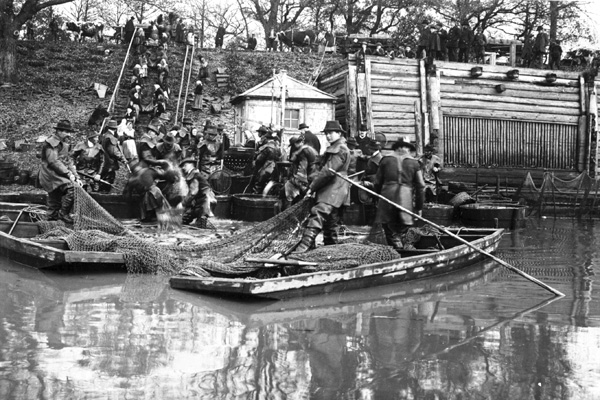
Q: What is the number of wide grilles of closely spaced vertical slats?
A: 1